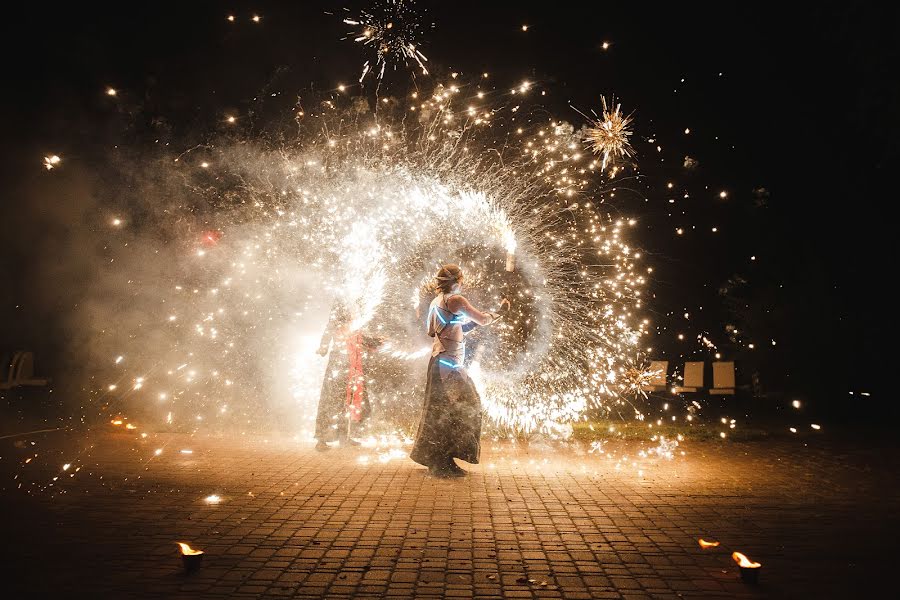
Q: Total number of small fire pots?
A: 2